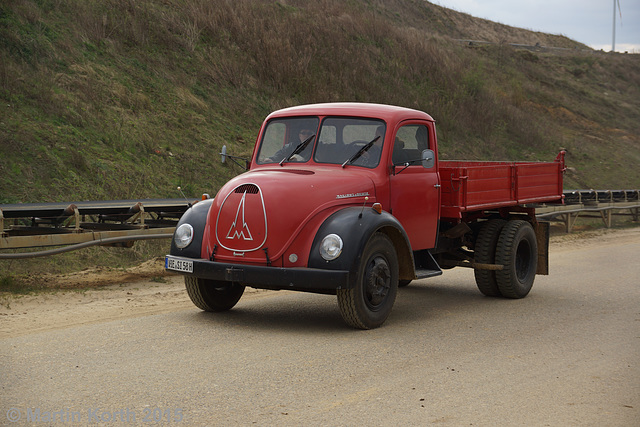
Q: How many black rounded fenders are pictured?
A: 2